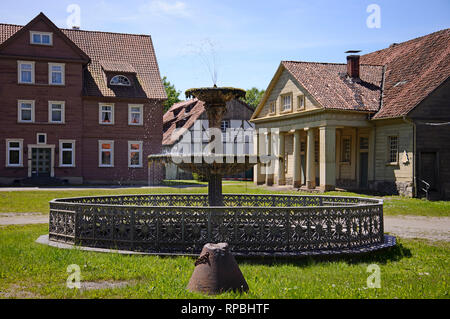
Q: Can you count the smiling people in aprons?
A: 0